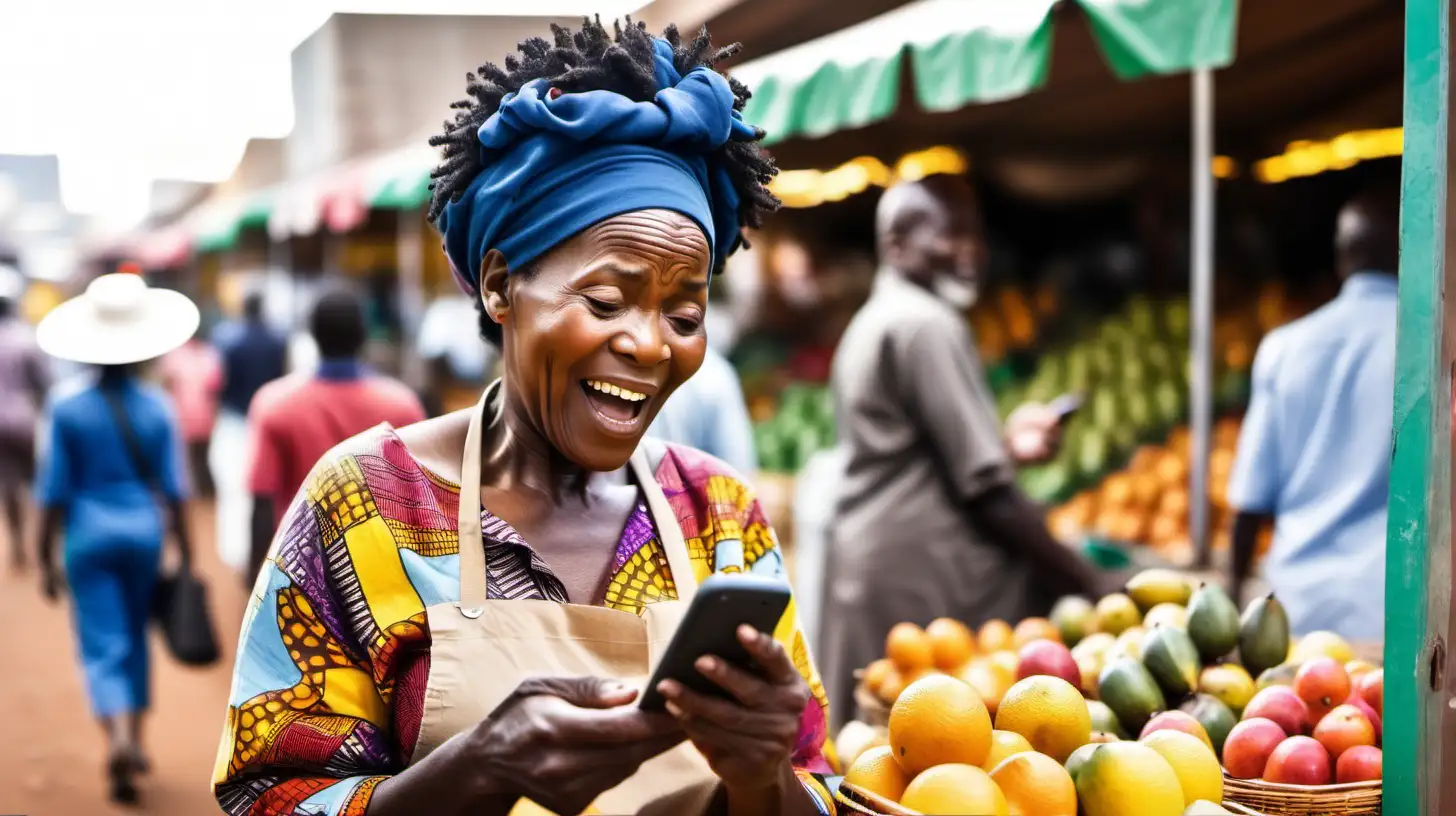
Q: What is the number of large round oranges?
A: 6